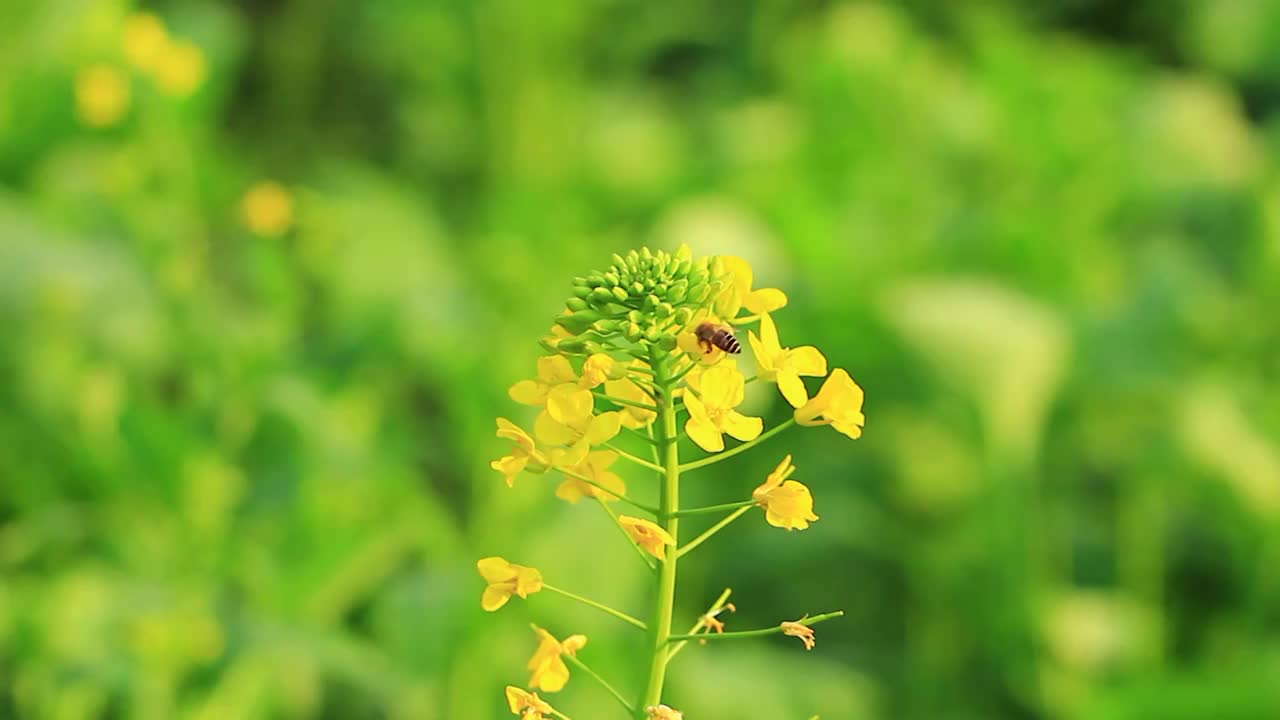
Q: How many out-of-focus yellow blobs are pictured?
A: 4